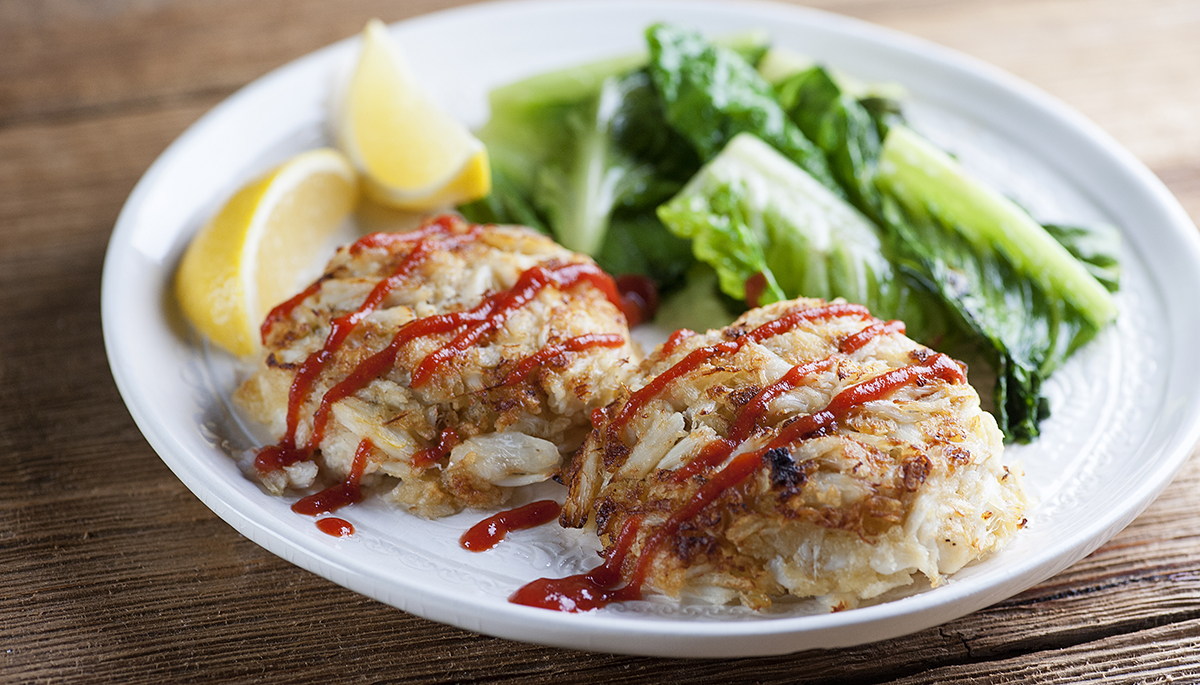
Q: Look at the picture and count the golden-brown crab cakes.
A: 2